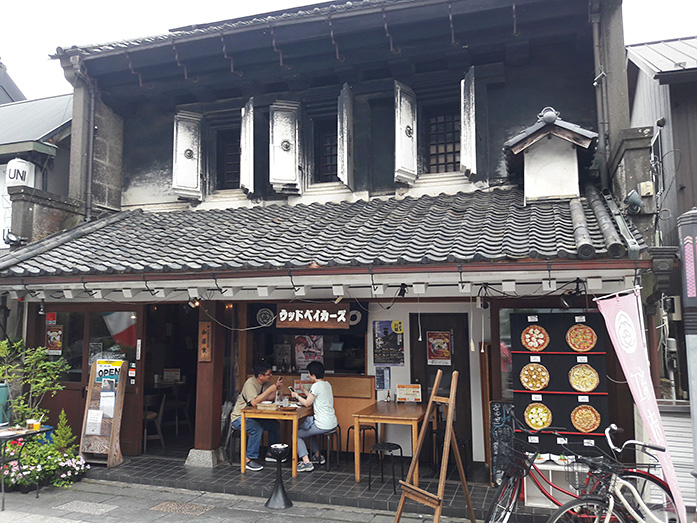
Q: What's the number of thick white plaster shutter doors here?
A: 6